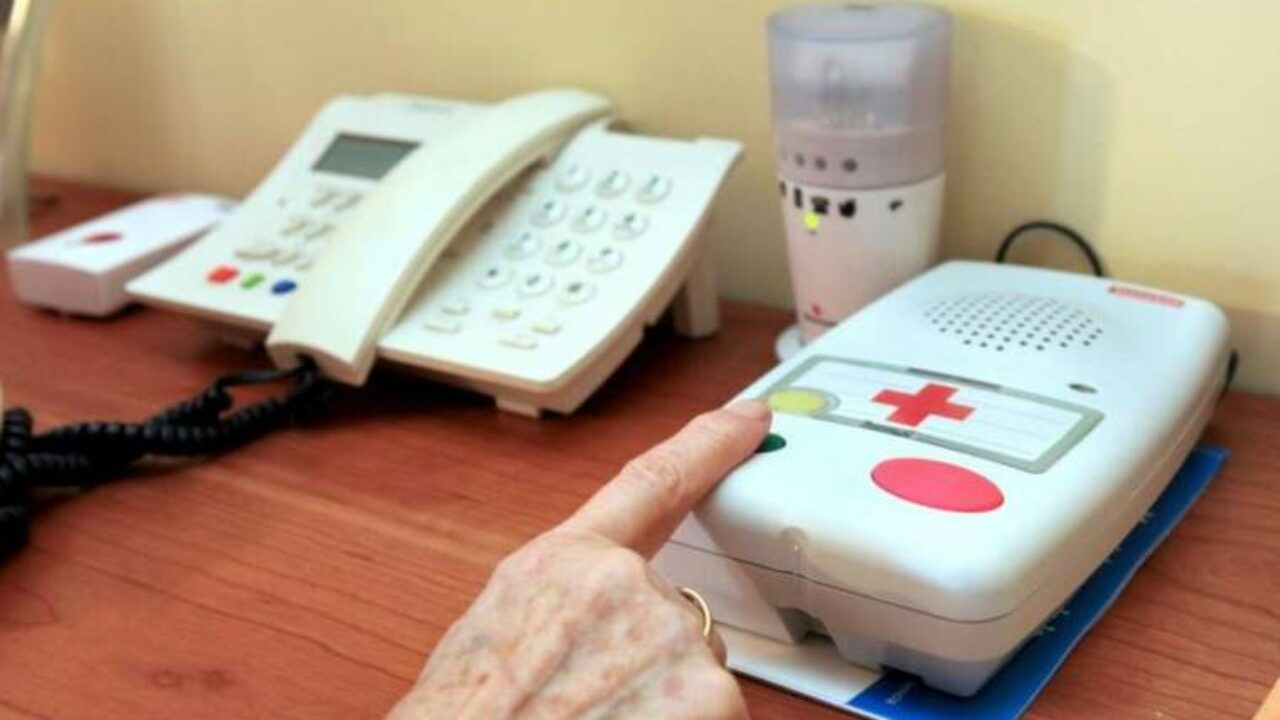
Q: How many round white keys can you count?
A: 12